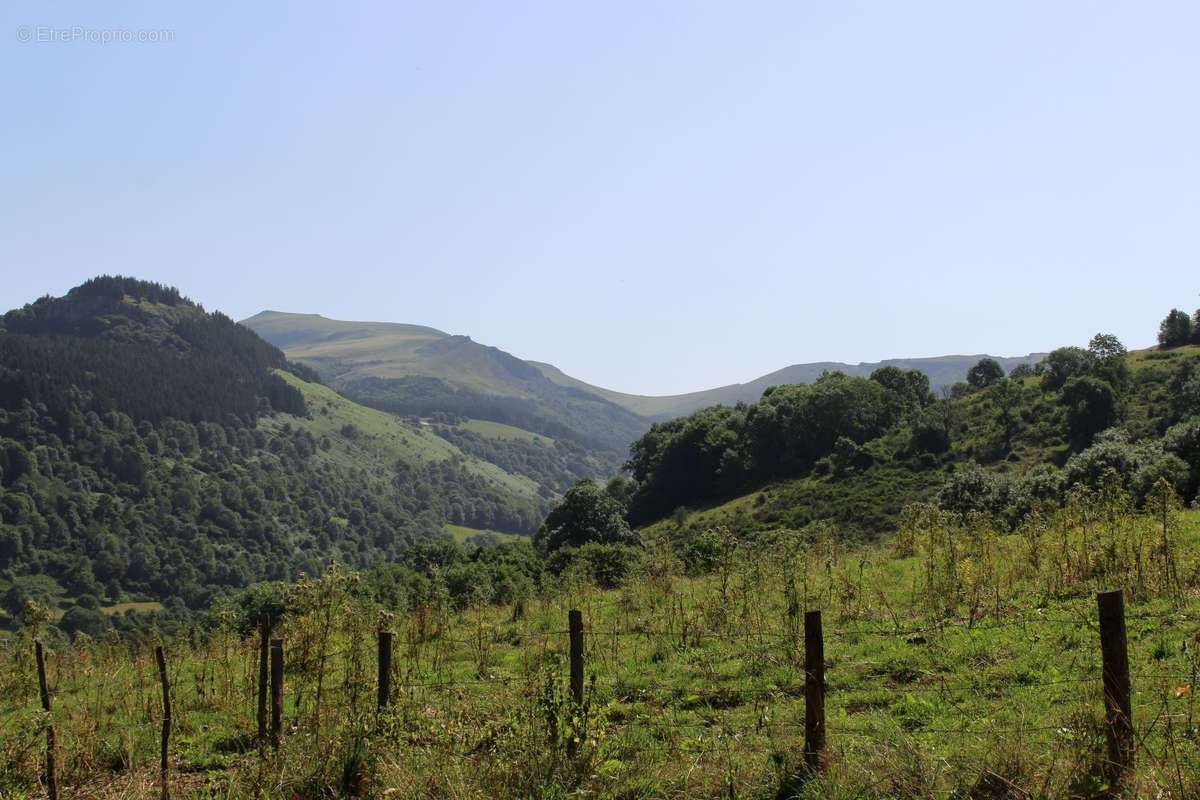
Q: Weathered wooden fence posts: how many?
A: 8